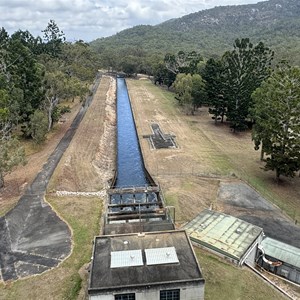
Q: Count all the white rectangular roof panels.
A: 2